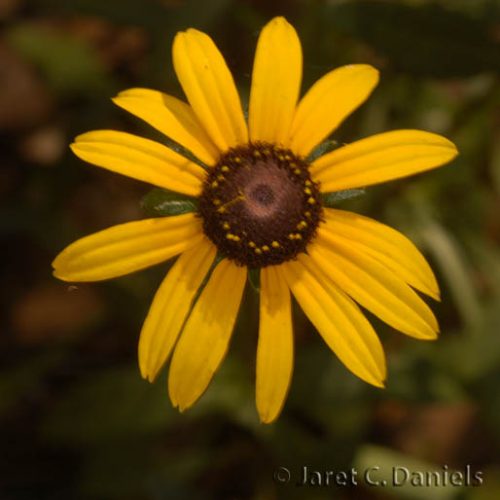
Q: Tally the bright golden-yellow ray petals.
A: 13